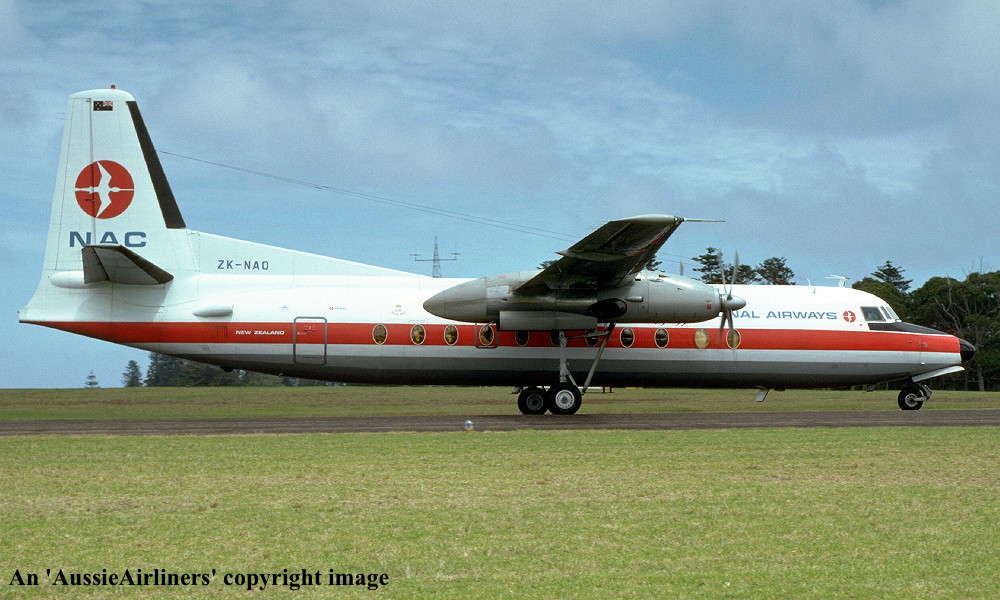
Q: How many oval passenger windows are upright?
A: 11